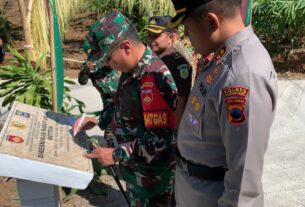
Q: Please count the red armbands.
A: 1